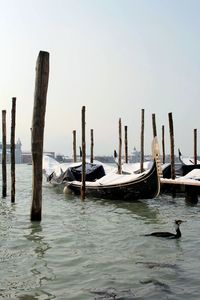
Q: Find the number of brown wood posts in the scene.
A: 13